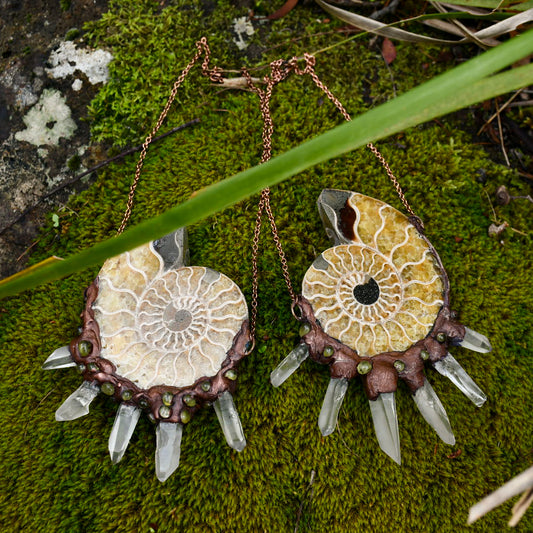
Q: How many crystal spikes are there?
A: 11